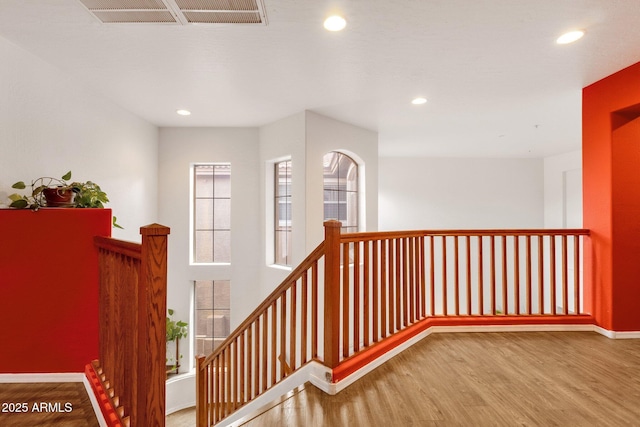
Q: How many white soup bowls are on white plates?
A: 0